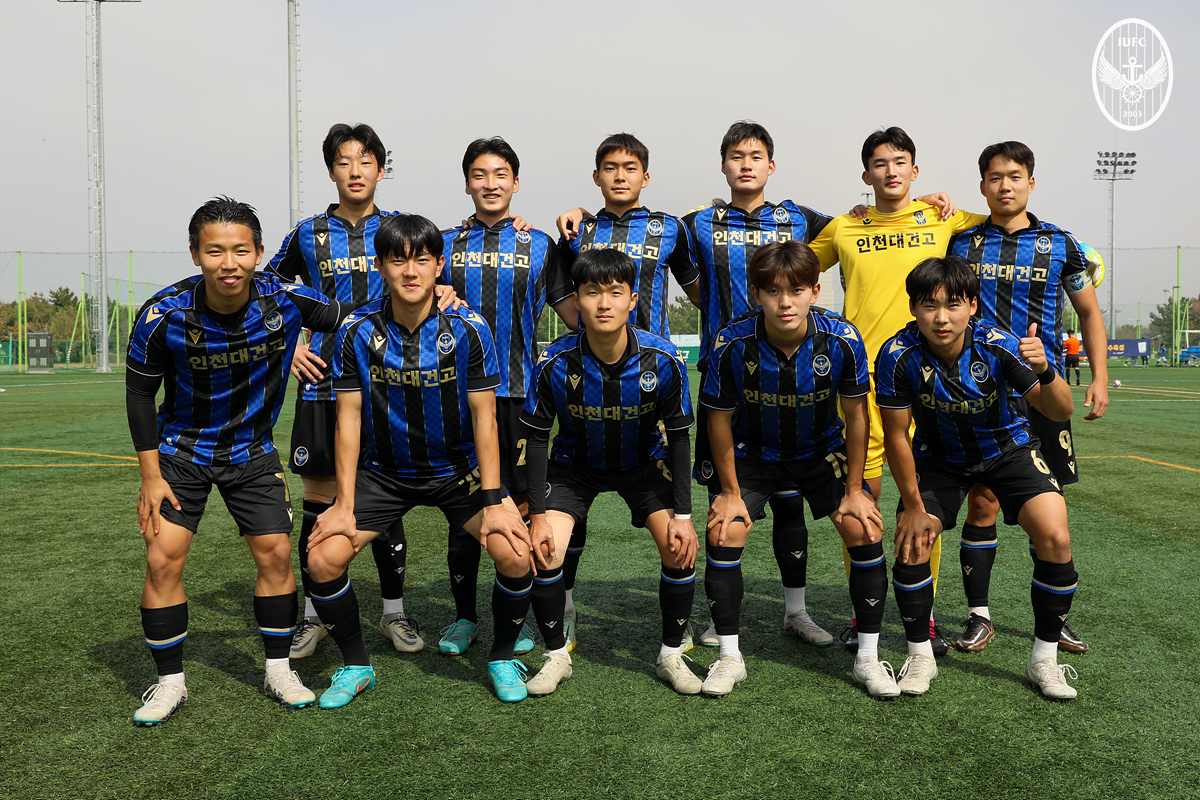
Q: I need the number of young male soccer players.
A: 11